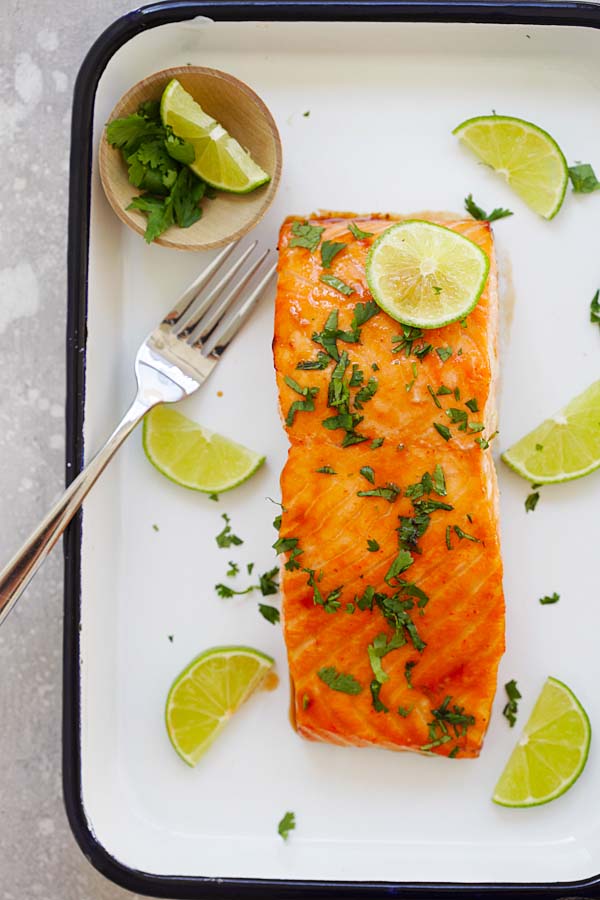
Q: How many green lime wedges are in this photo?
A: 6